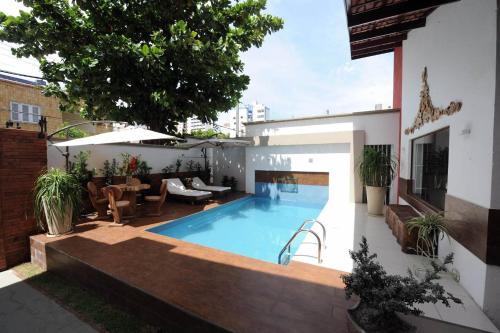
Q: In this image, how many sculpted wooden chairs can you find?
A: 4